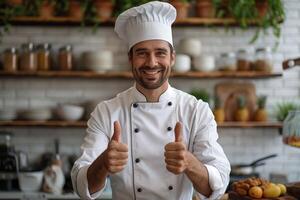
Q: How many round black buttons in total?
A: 7